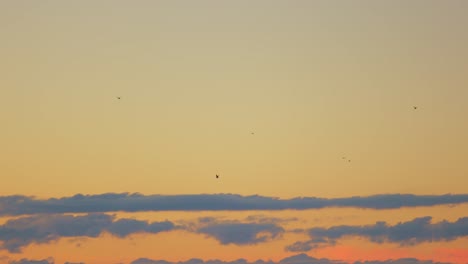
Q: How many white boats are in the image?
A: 0